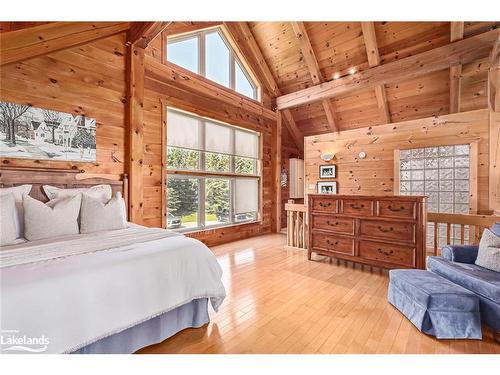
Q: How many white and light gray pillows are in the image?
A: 6